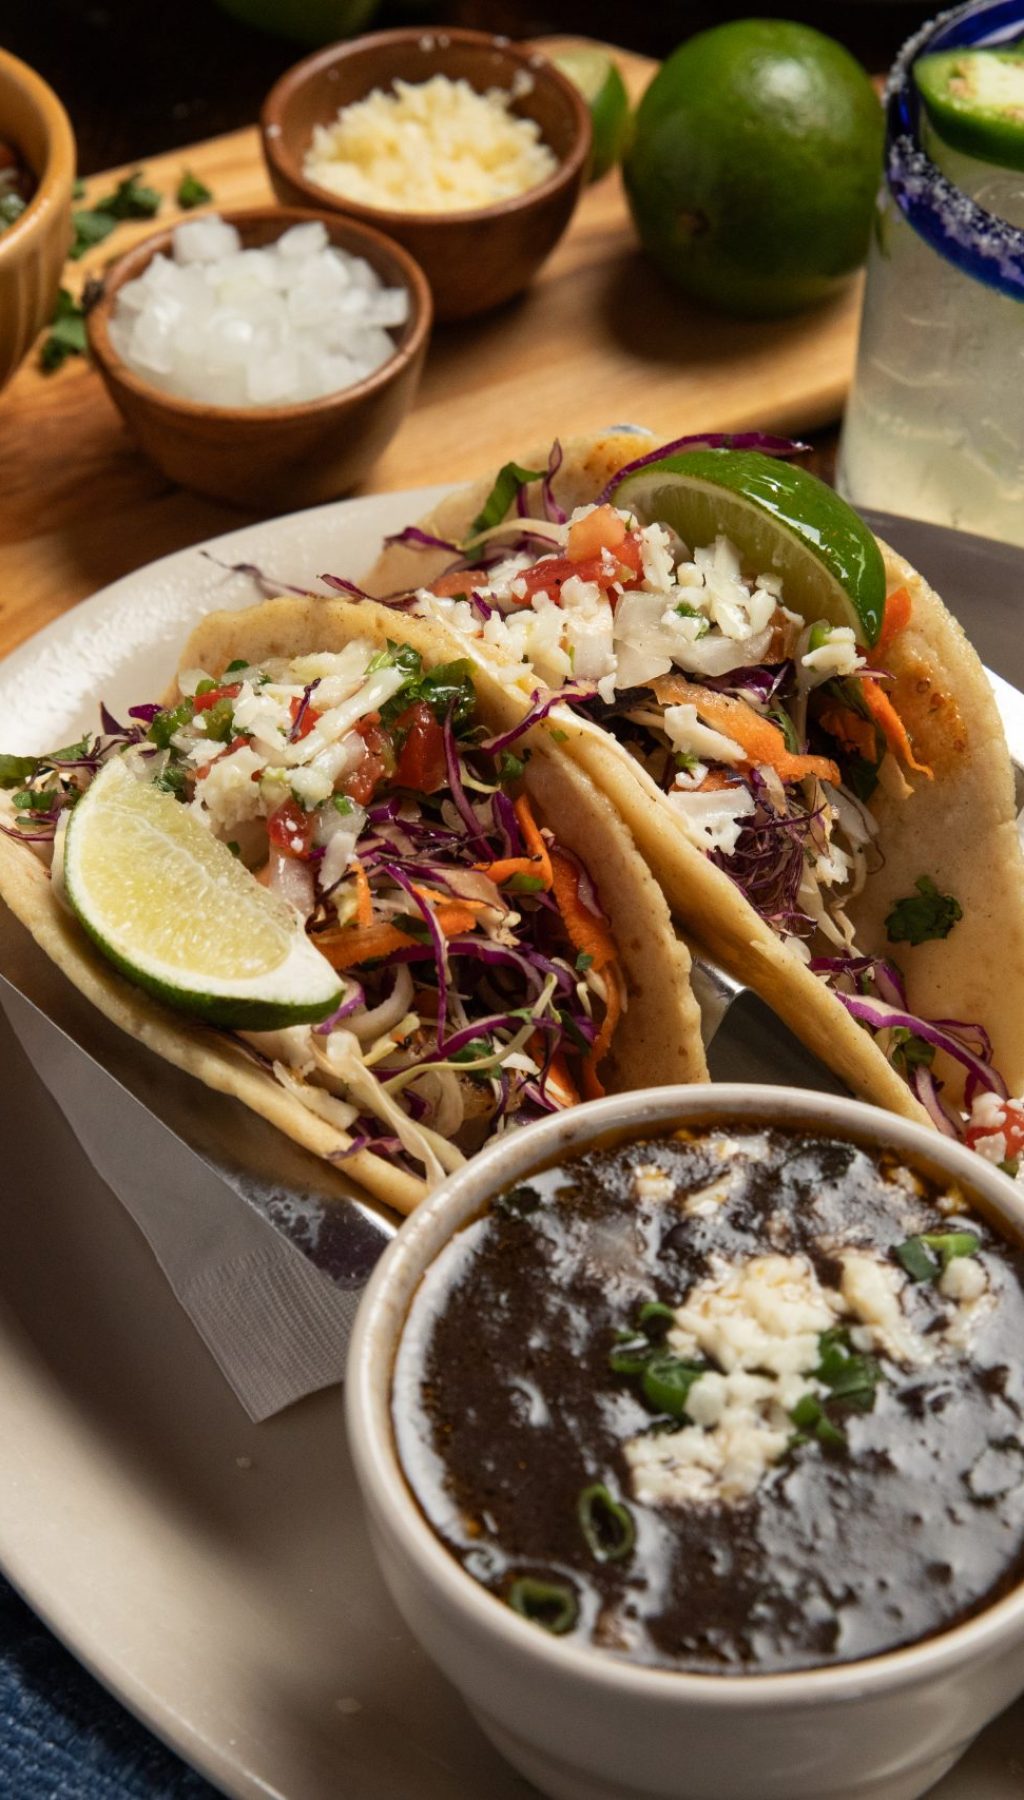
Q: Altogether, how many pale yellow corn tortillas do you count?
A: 2